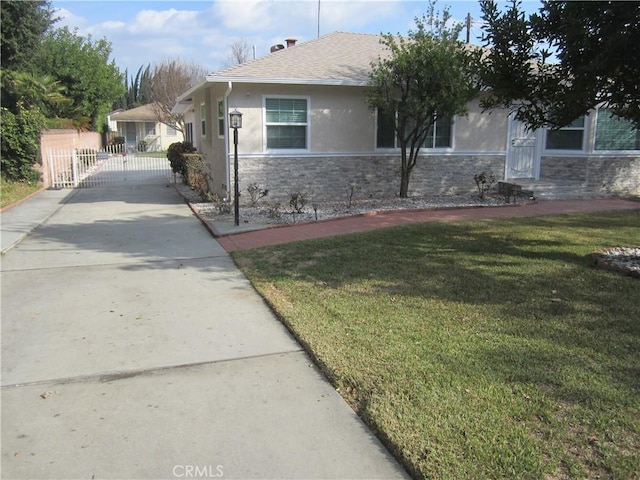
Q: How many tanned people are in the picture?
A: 0